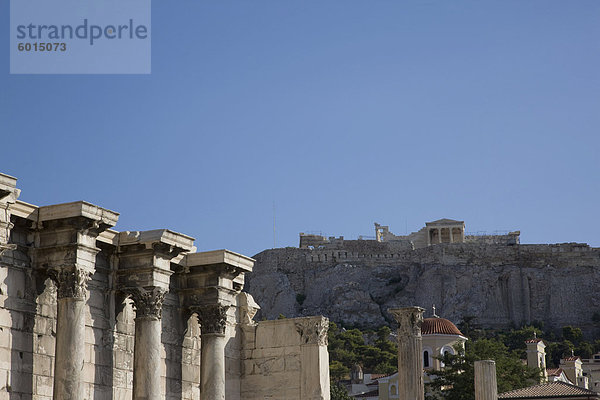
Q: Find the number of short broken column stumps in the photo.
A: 1